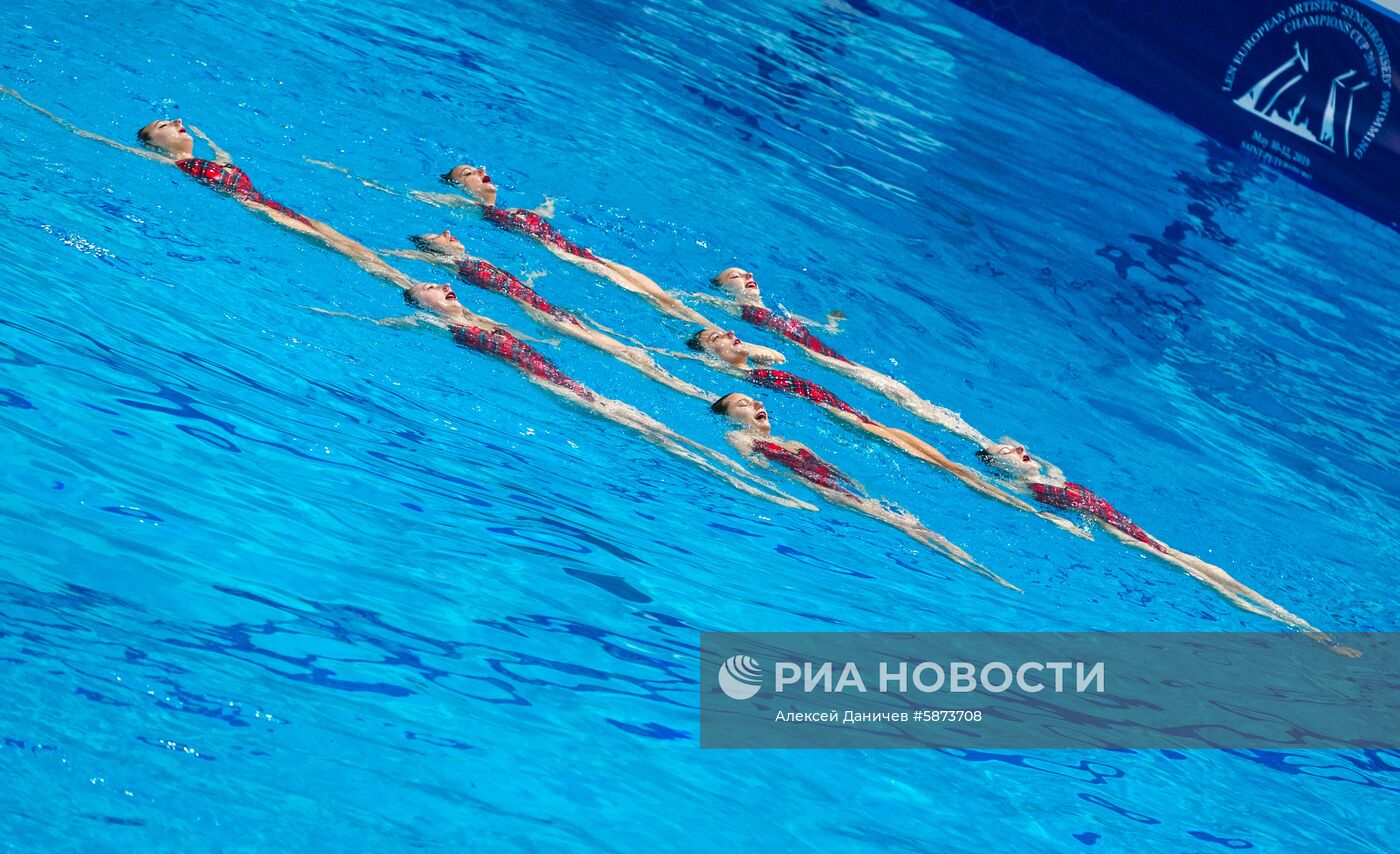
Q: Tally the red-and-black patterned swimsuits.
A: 8